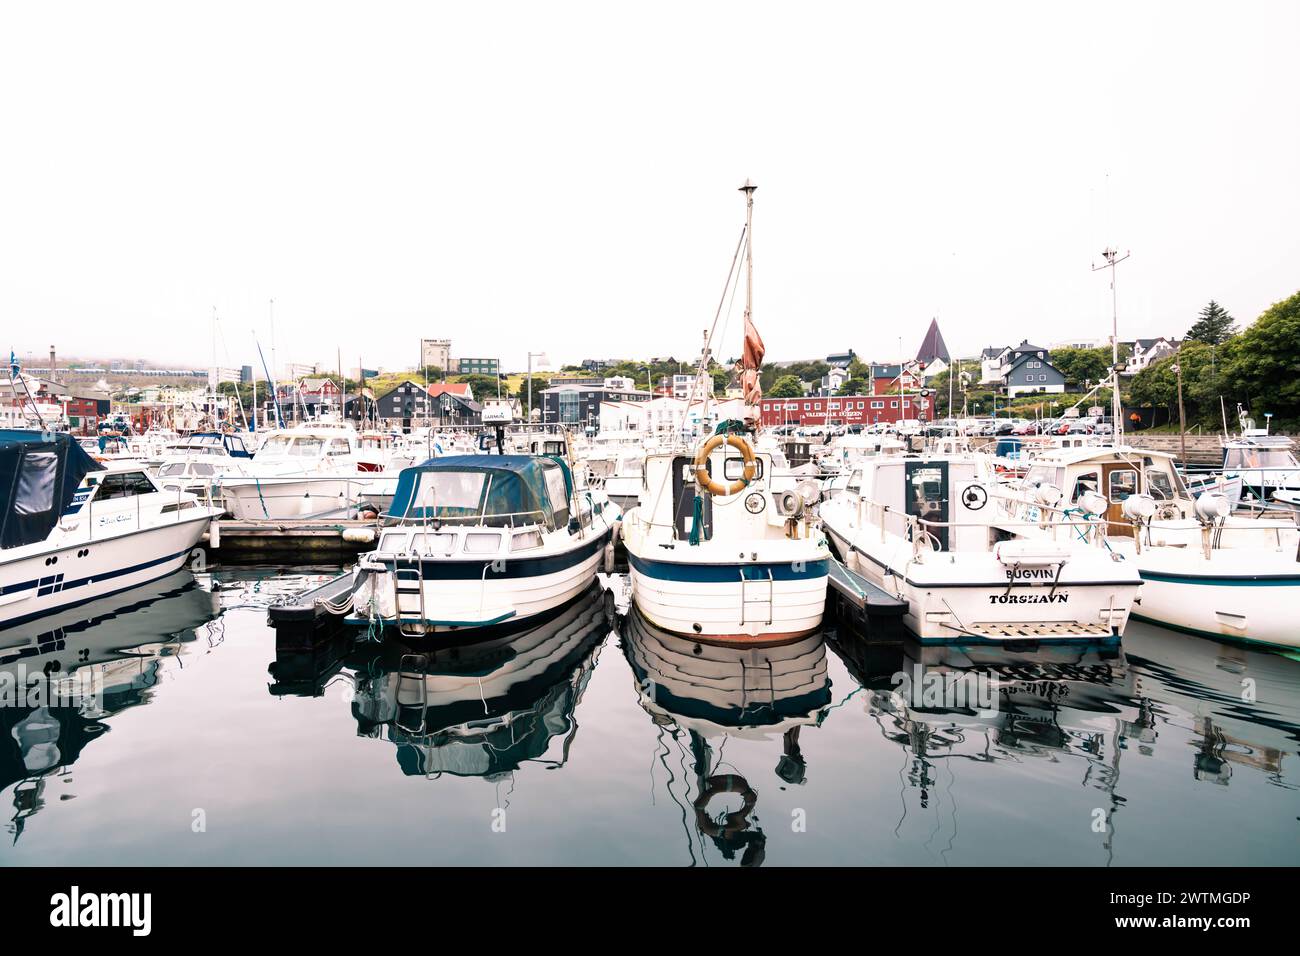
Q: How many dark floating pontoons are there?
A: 2